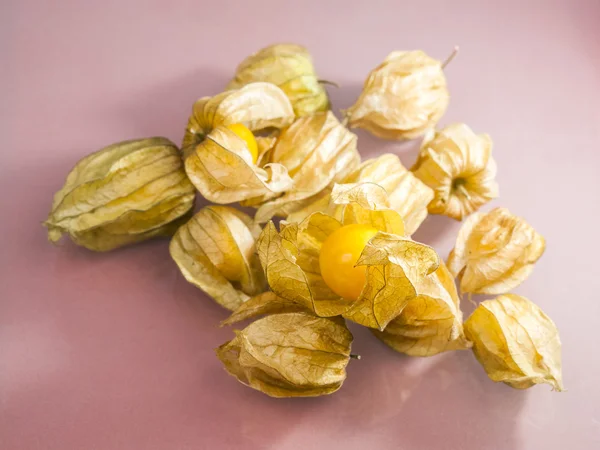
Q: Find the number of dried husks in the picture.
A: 13